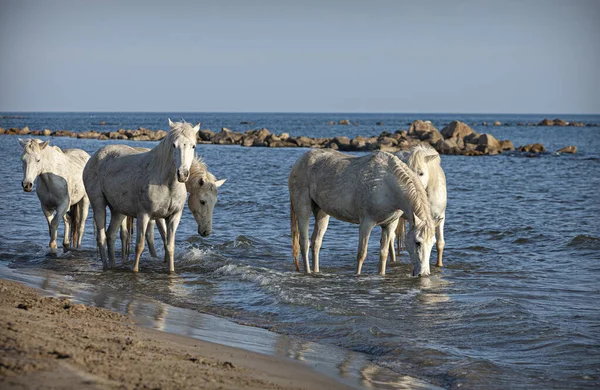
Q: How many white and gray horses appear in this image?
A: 5